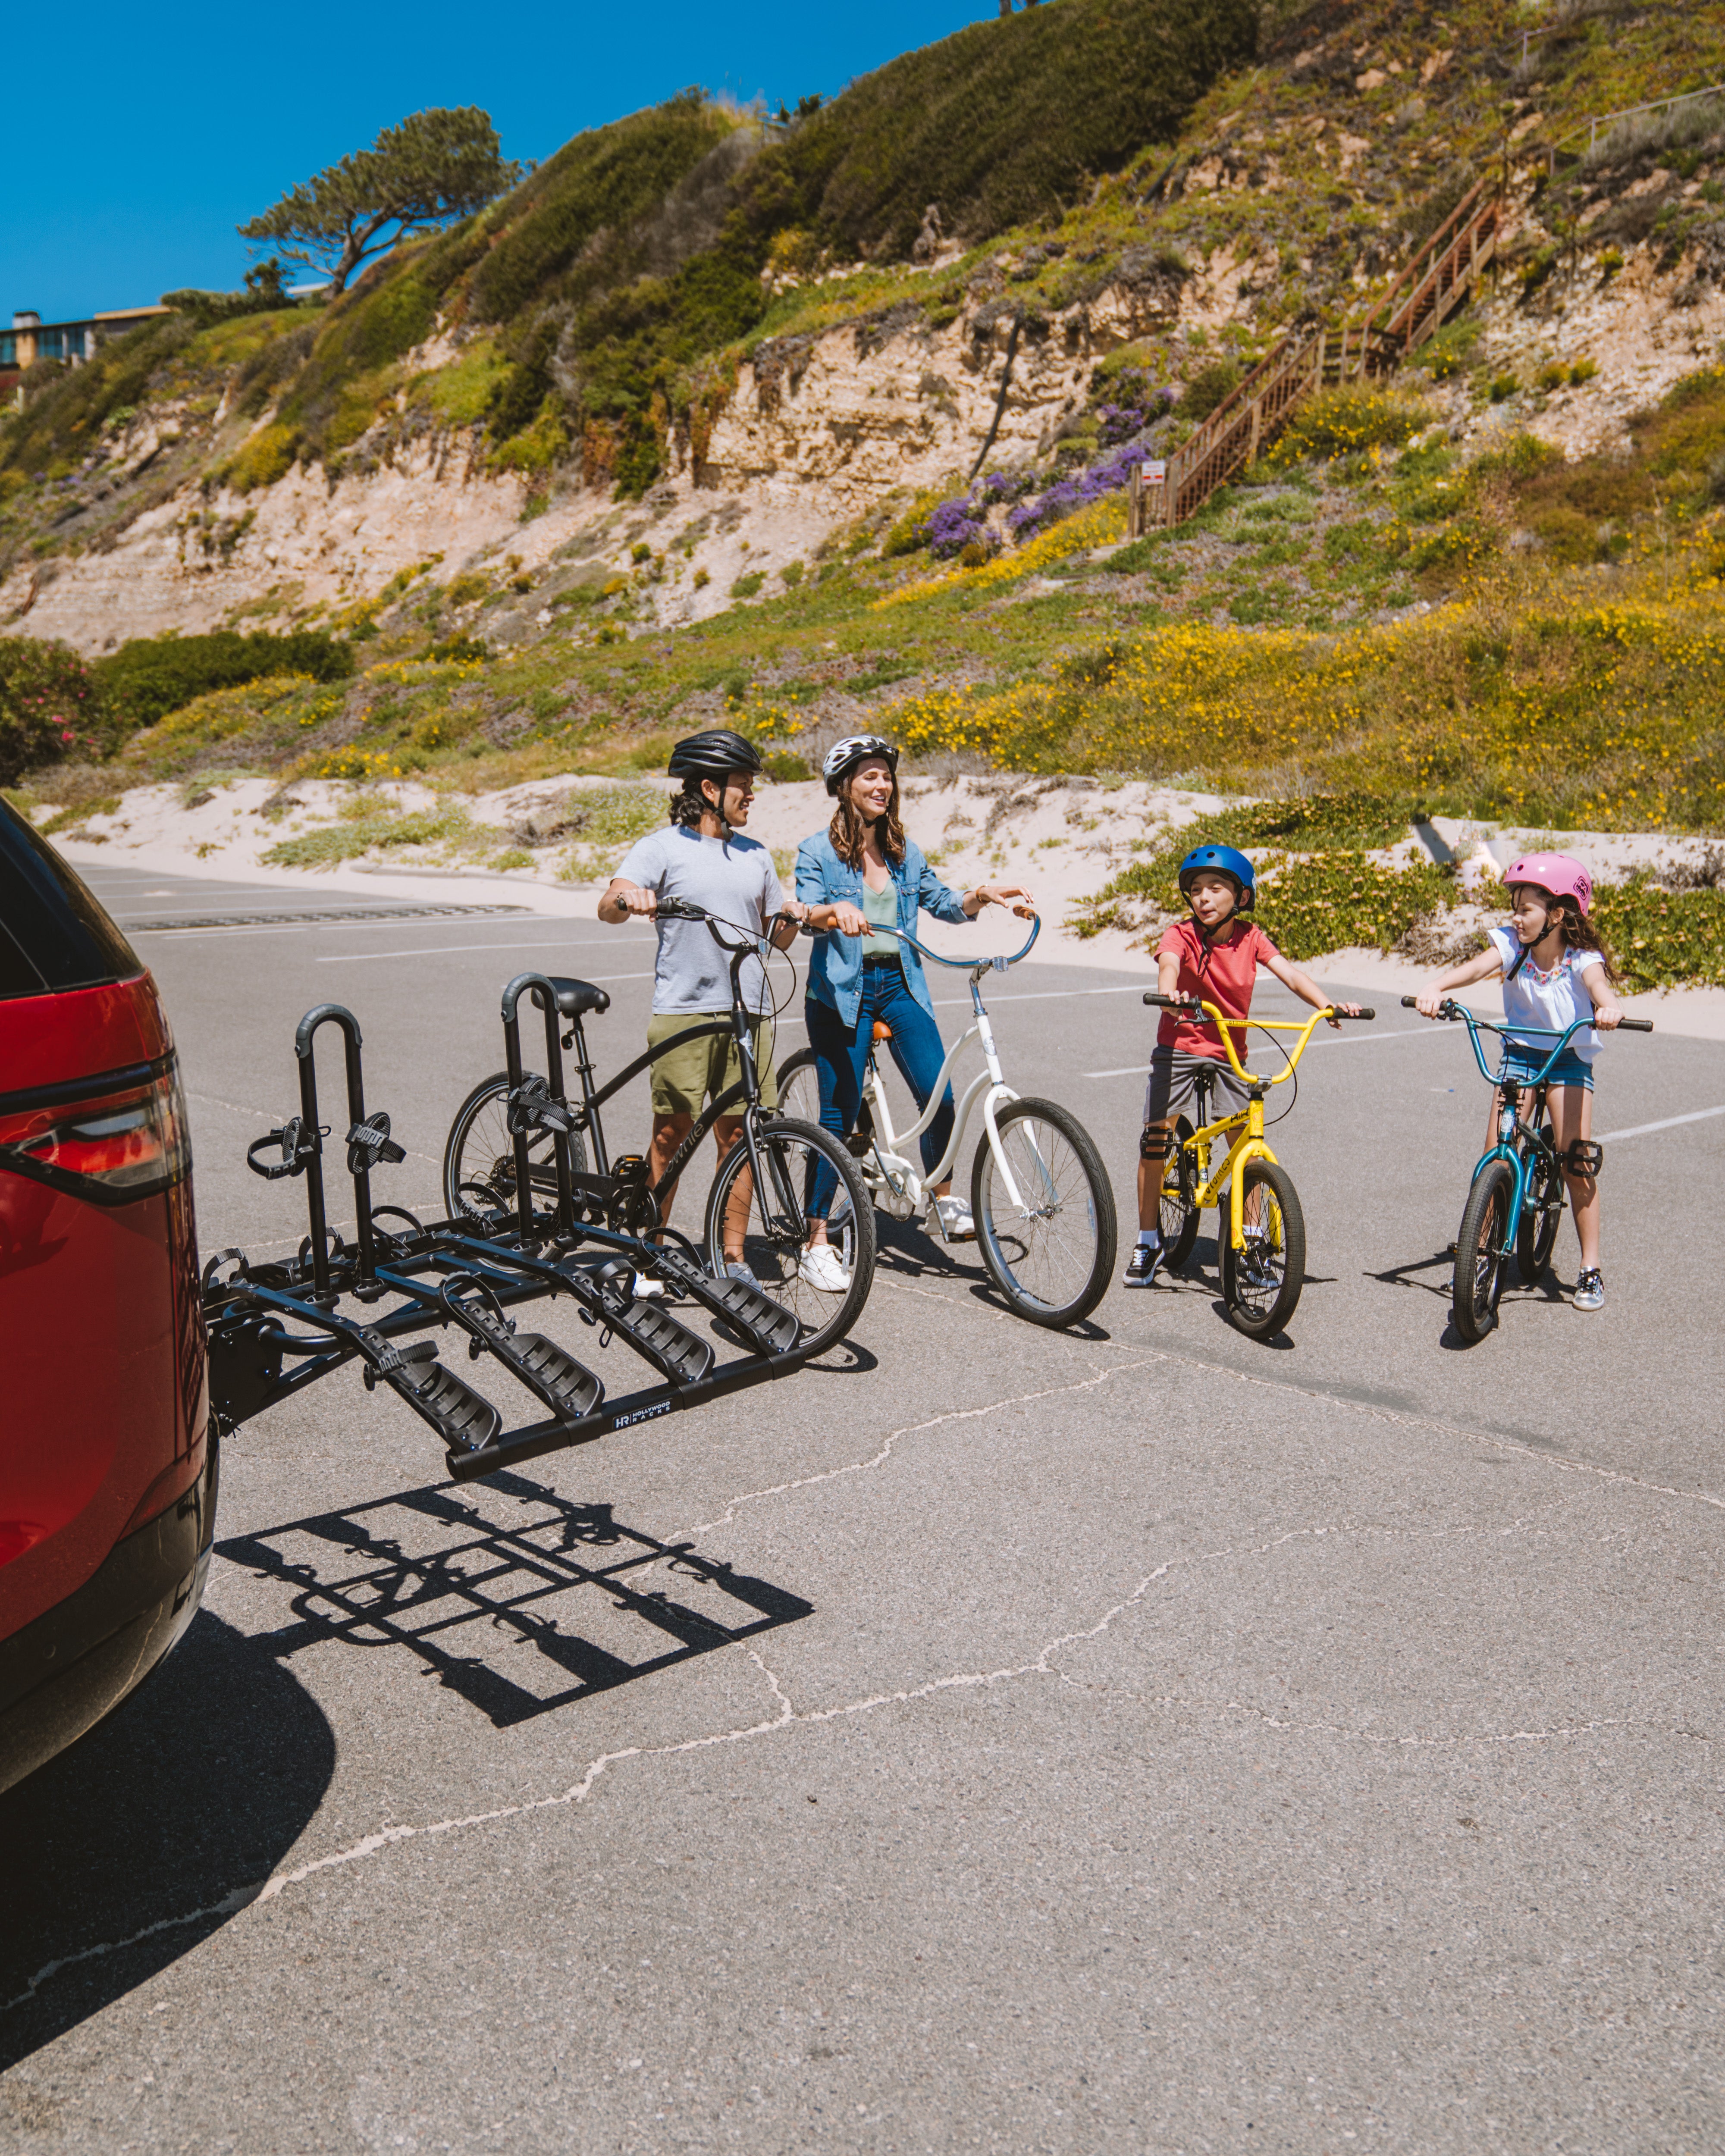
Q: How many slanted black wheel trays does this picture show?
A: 4